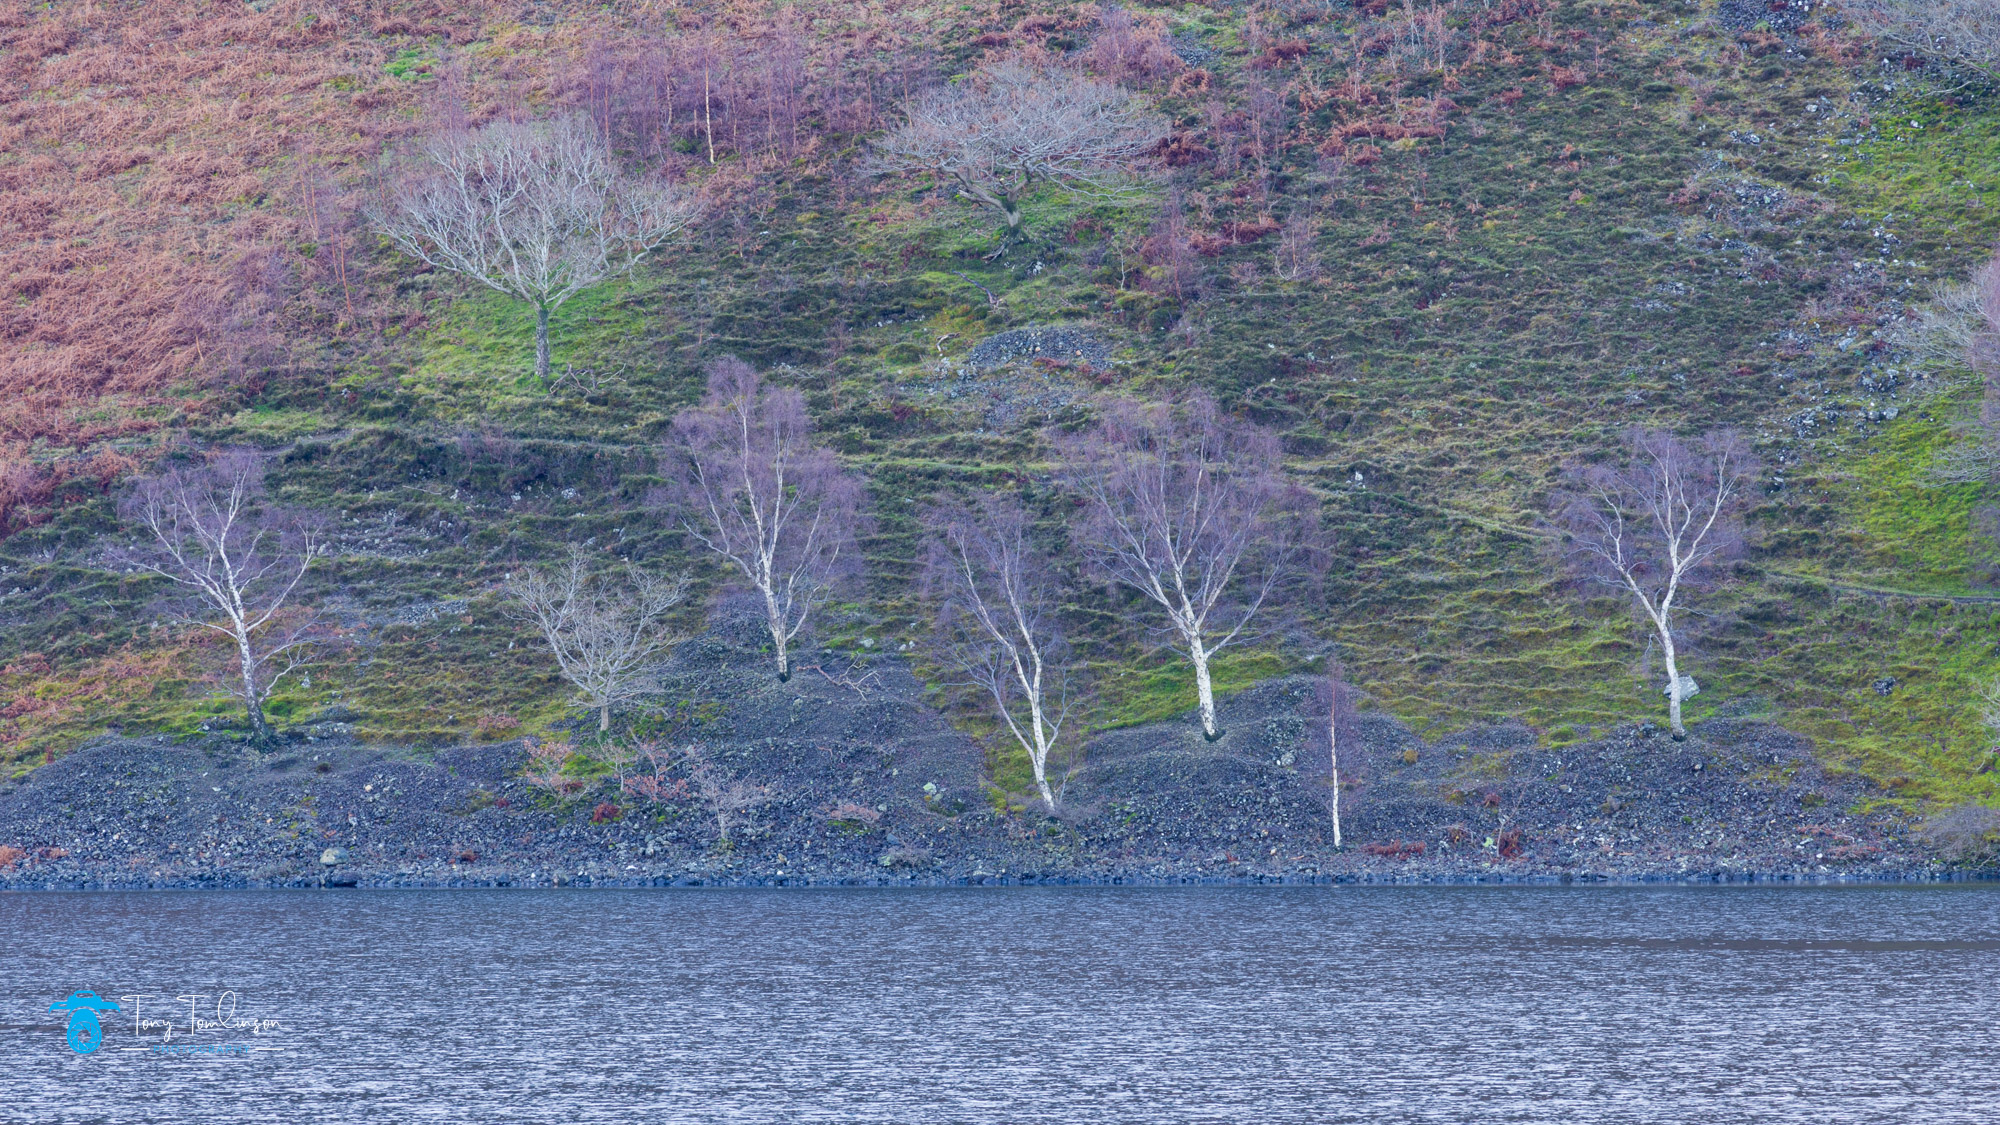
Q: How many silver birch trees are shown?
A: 6